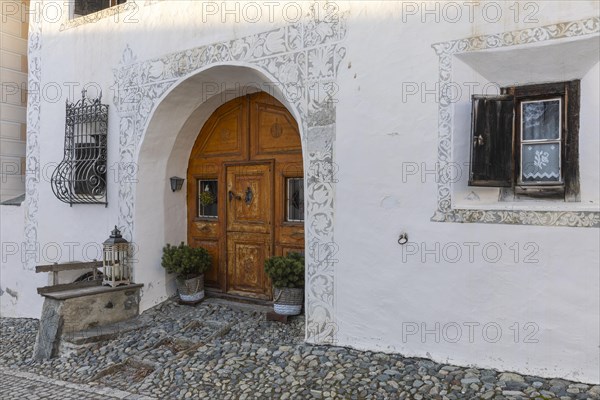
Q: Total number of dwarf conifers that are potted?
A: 2